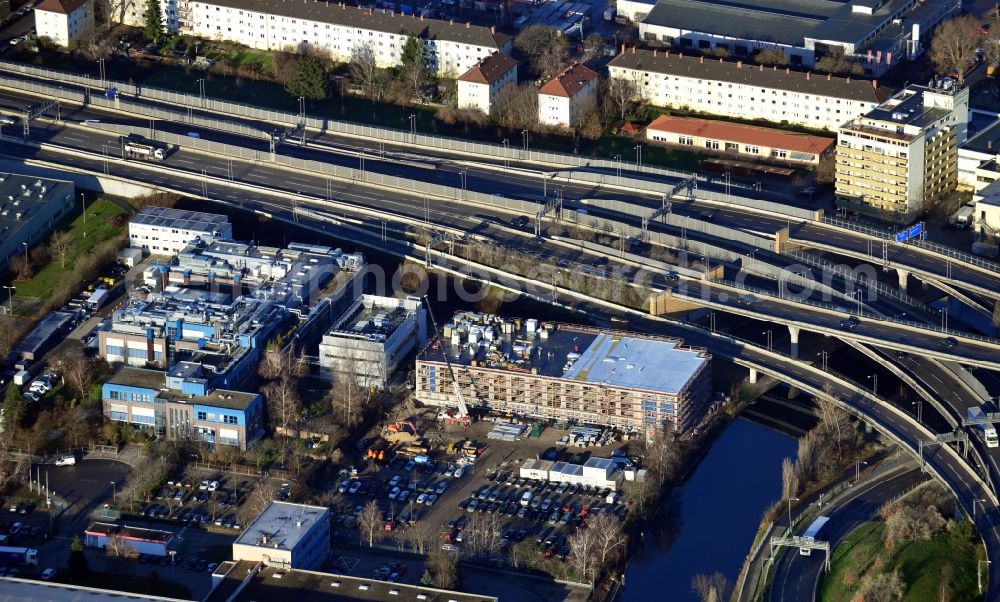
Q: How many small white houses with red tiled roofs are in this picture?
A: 3